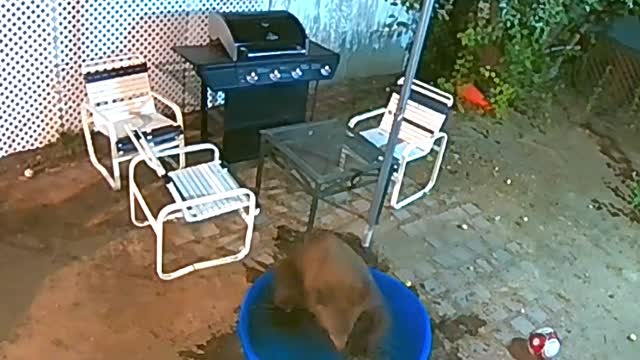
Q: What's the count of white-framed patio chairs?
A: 3